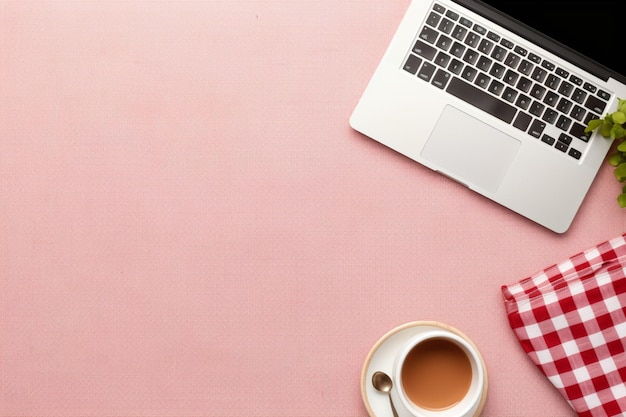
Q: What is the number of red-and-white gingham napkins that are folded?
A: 1